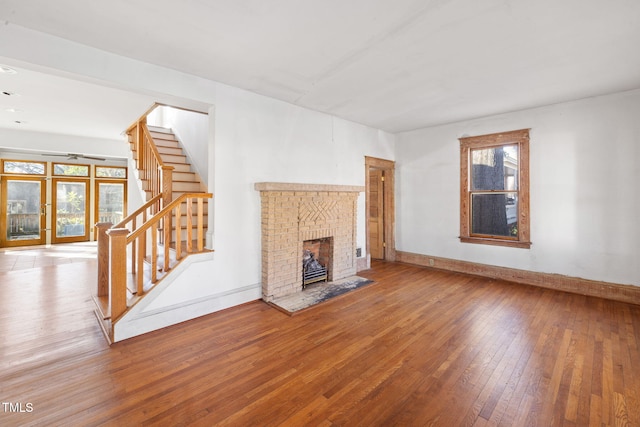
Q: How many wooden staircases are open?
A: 1